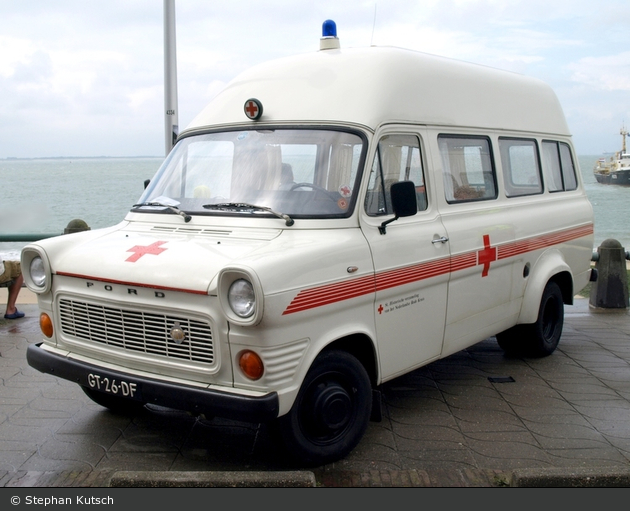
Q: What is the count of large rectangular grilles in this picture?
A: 1